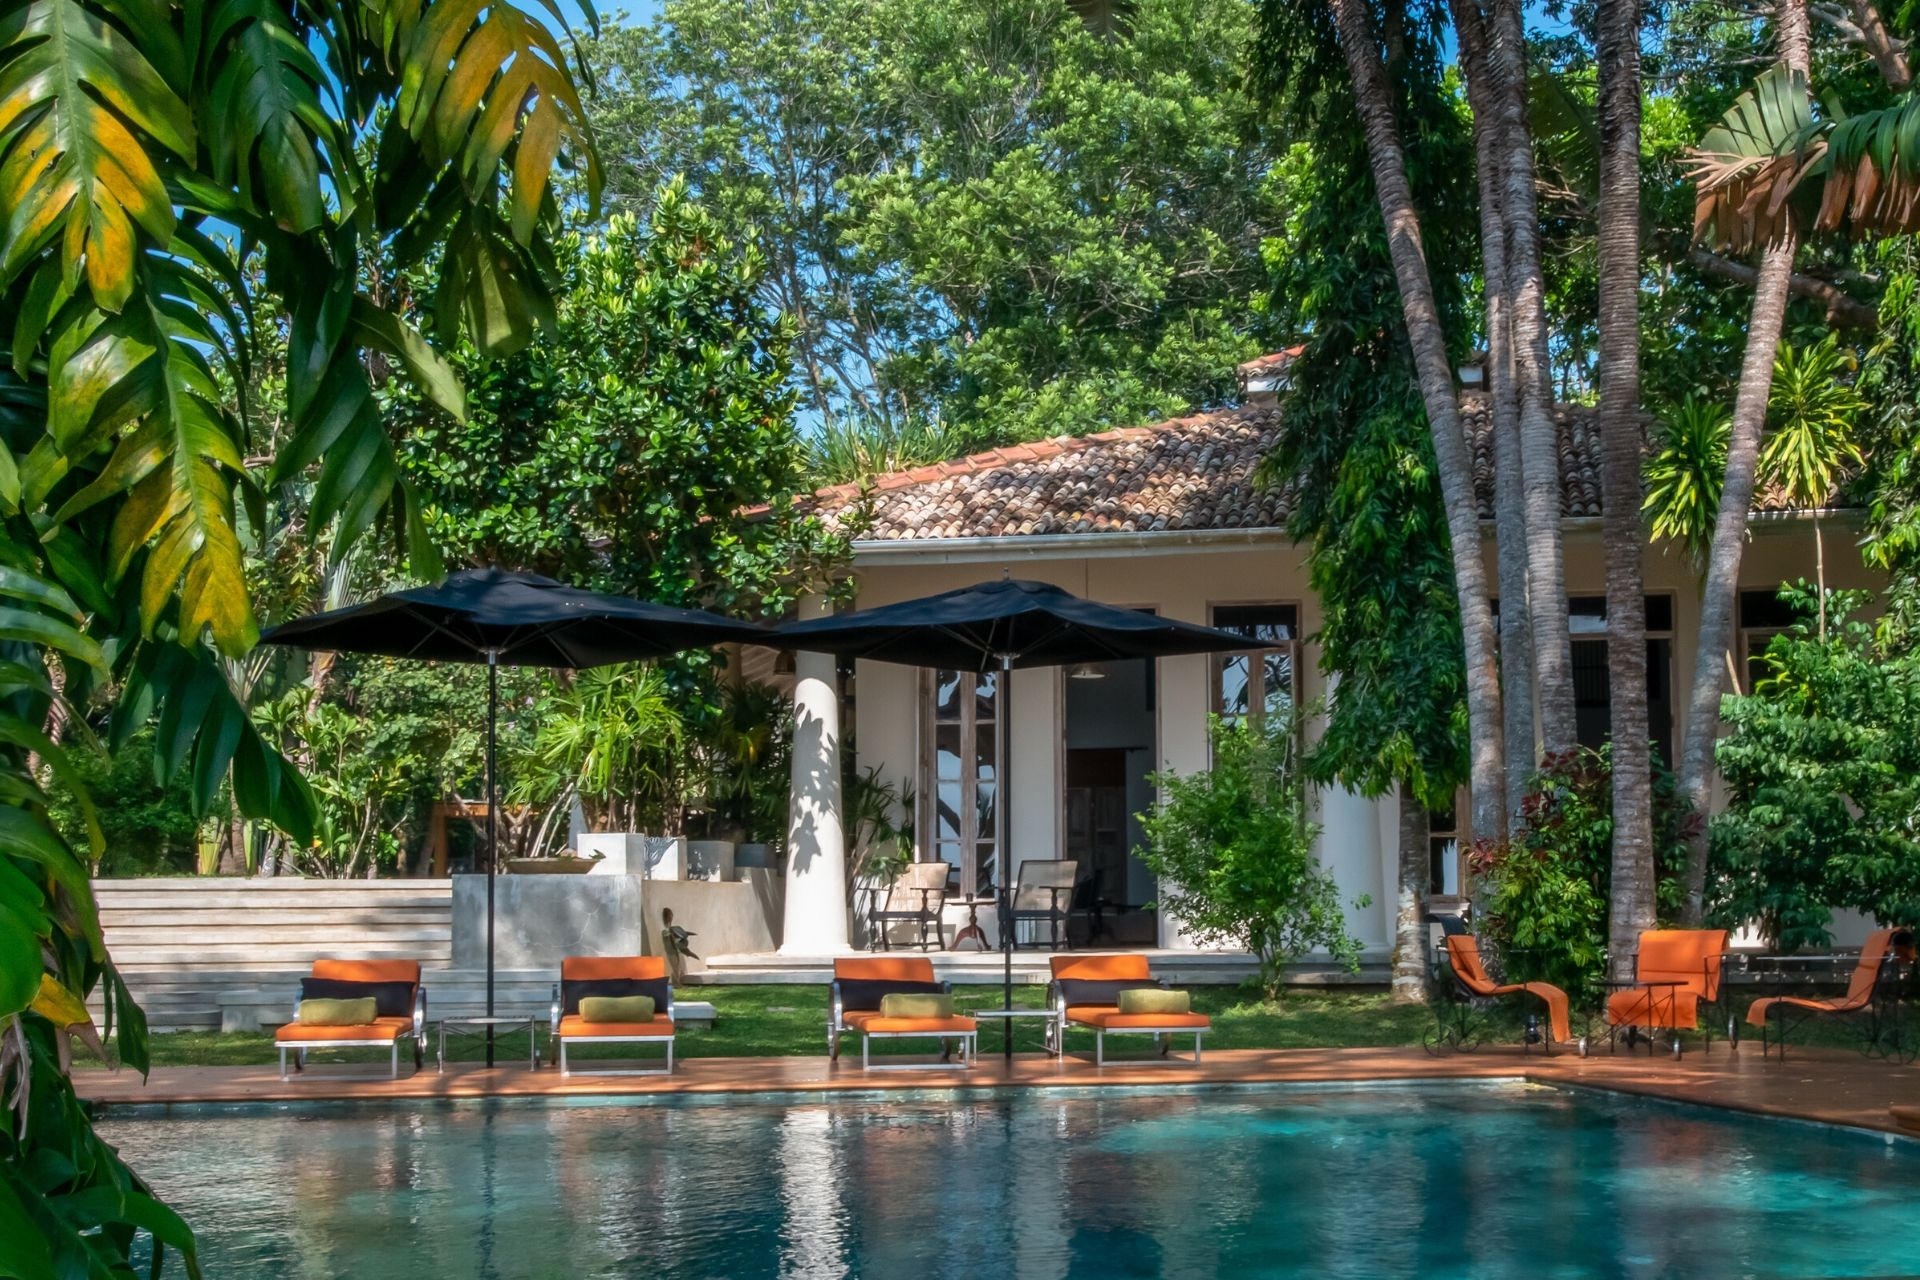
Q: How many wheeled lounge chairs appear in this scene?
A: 7